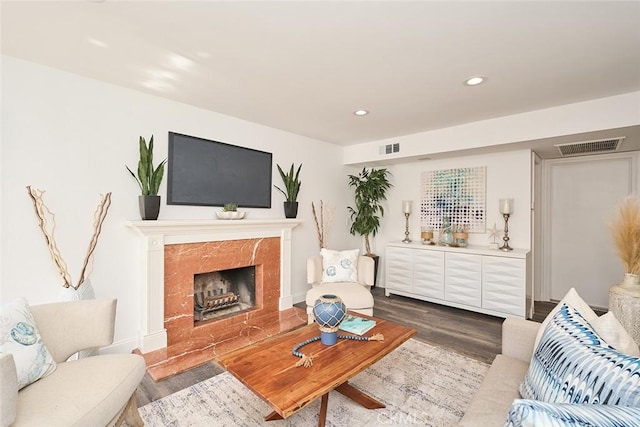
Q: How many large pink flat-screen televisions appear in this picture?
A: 0